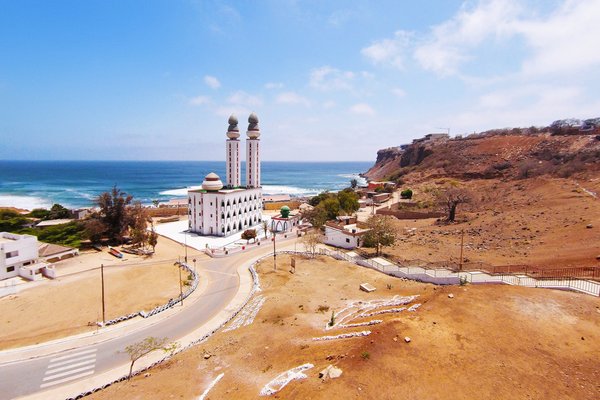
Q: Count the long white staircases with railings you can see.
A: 1